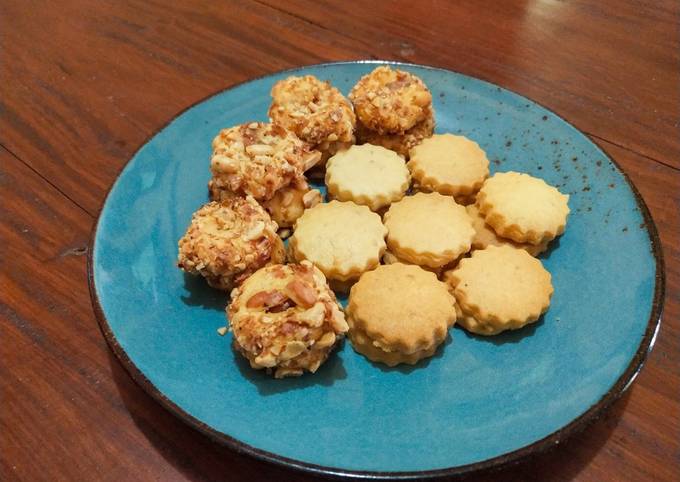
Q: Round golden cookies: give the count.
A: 7